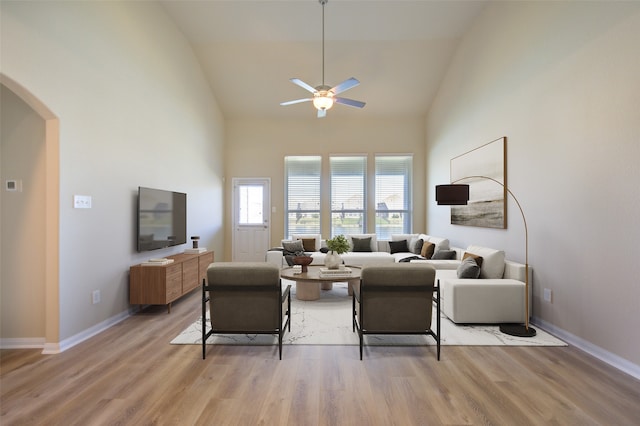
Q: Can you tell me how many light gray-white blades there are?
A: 5